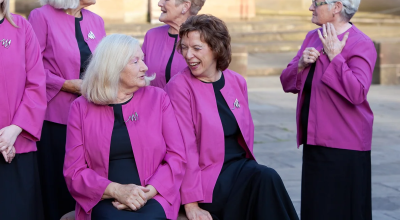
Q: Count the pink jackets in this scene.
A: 6